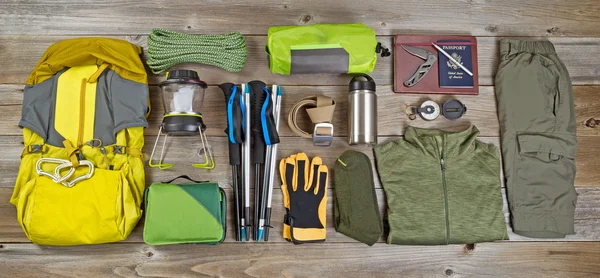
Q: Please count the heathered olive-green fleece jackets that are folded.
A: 1